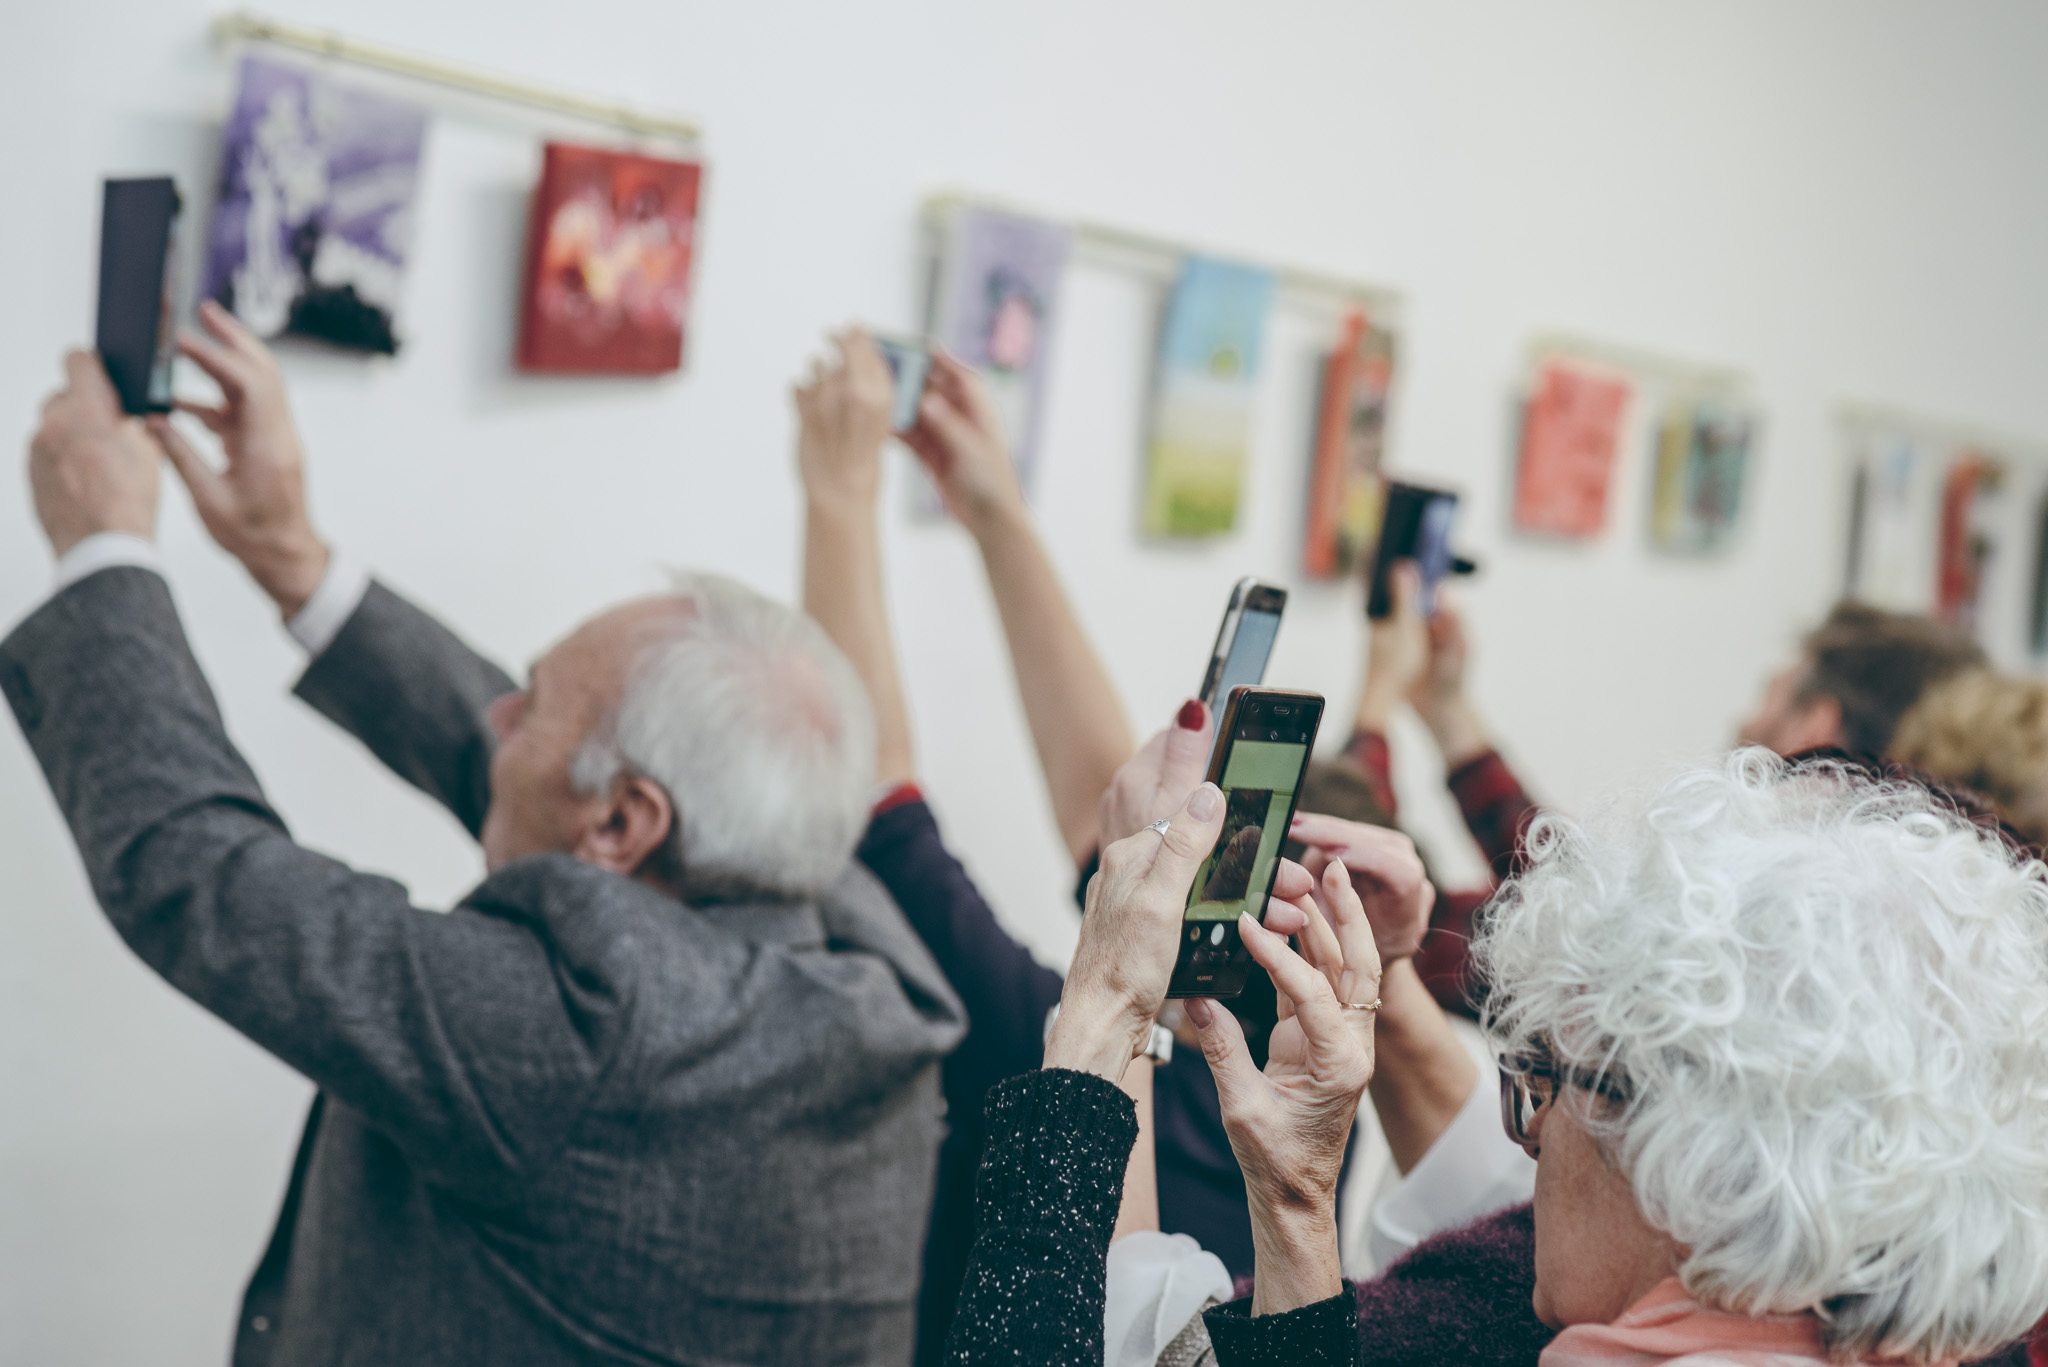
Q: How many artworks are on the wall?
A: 10